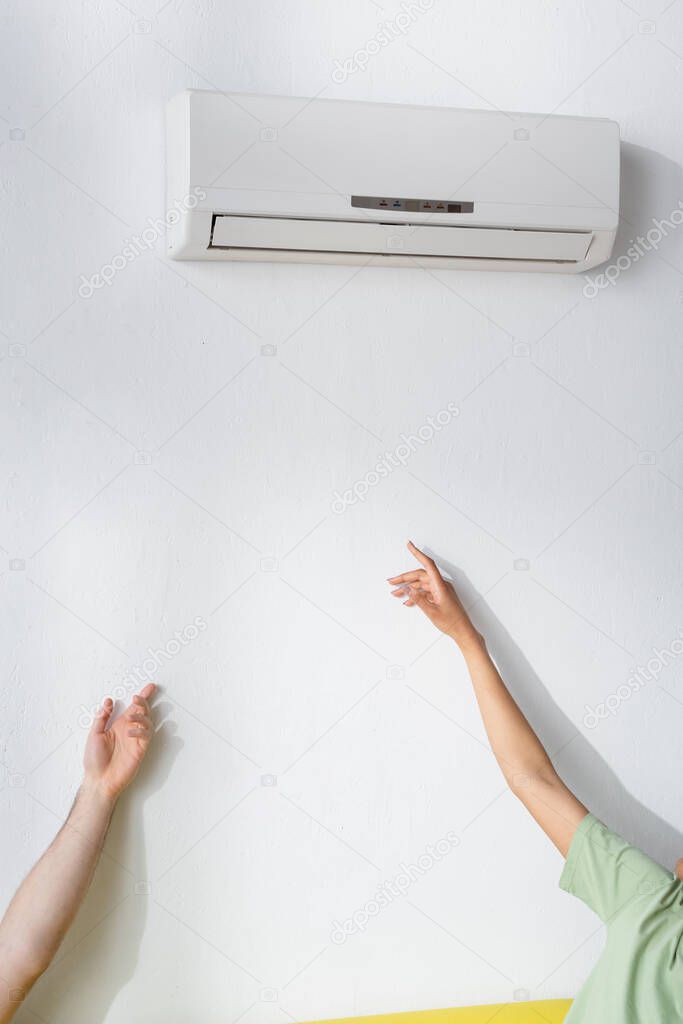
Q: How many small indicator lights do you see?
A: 4